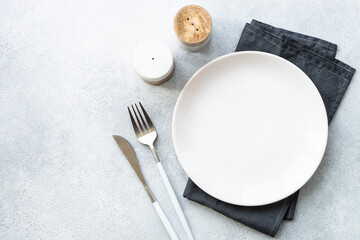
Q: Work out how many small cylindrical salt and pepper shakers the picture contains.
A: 2